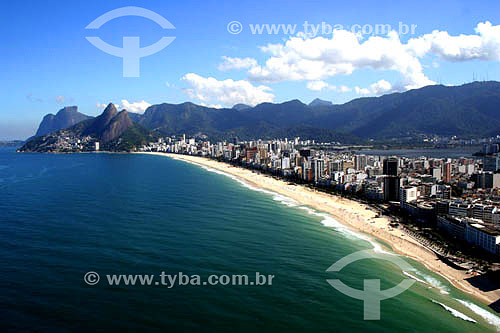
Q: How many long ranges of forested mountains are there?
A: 1